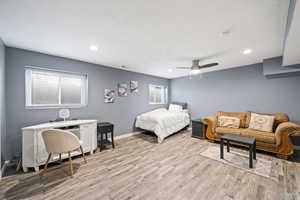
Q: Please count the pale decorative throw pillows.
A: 2